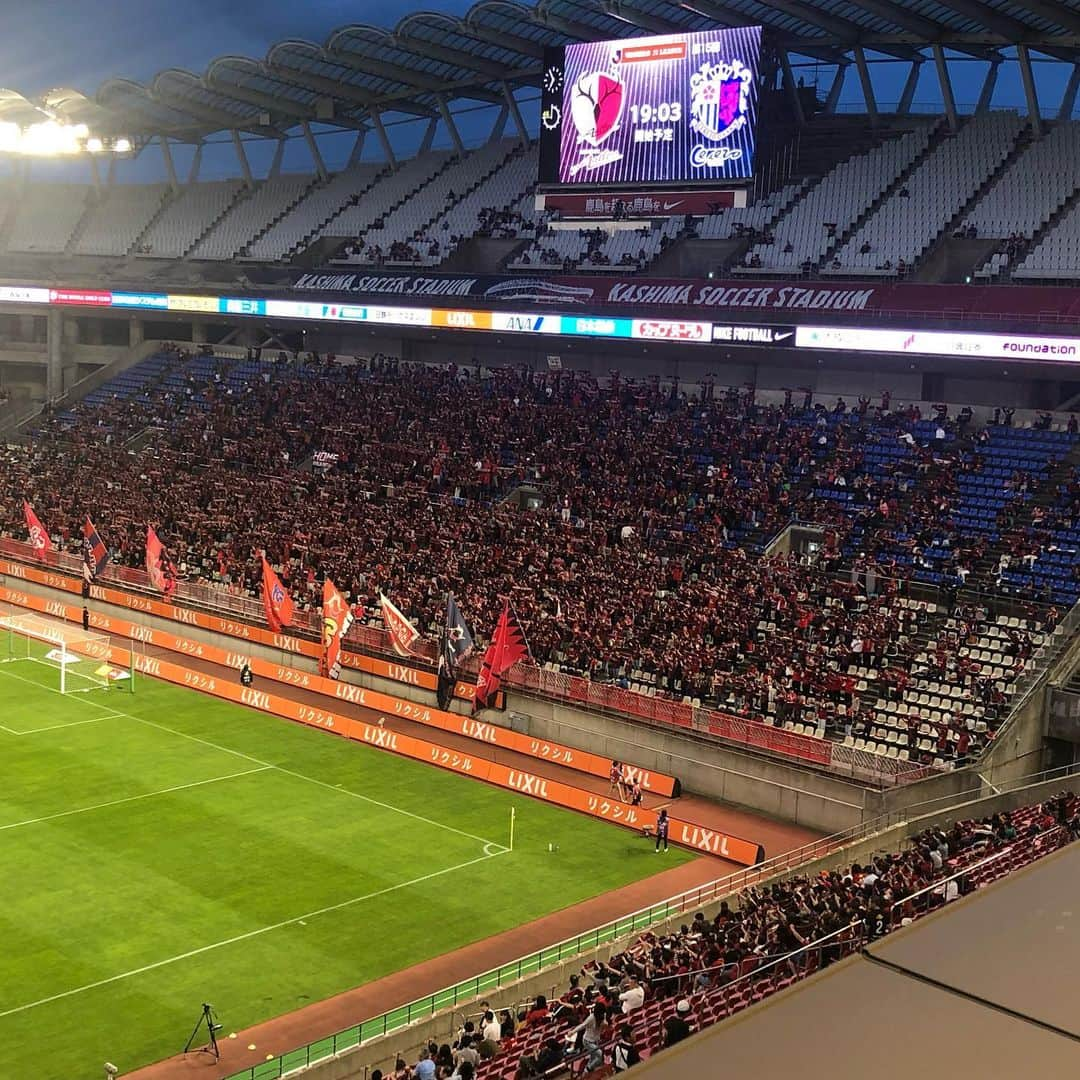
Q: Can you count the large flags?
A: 8